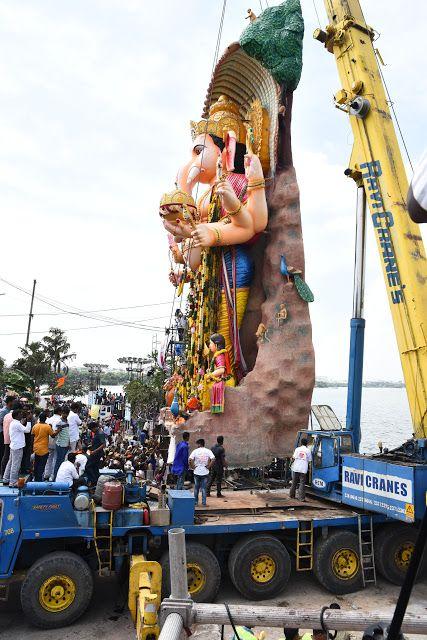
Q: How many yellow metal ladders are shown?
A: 2